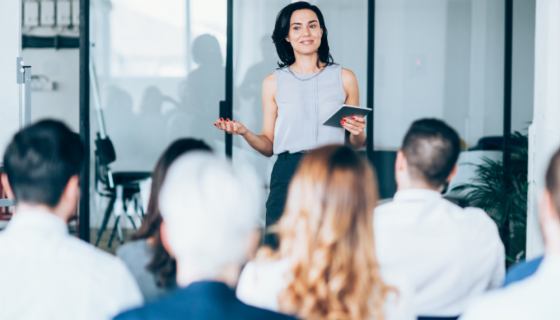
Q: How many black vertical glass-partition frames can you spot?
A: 4